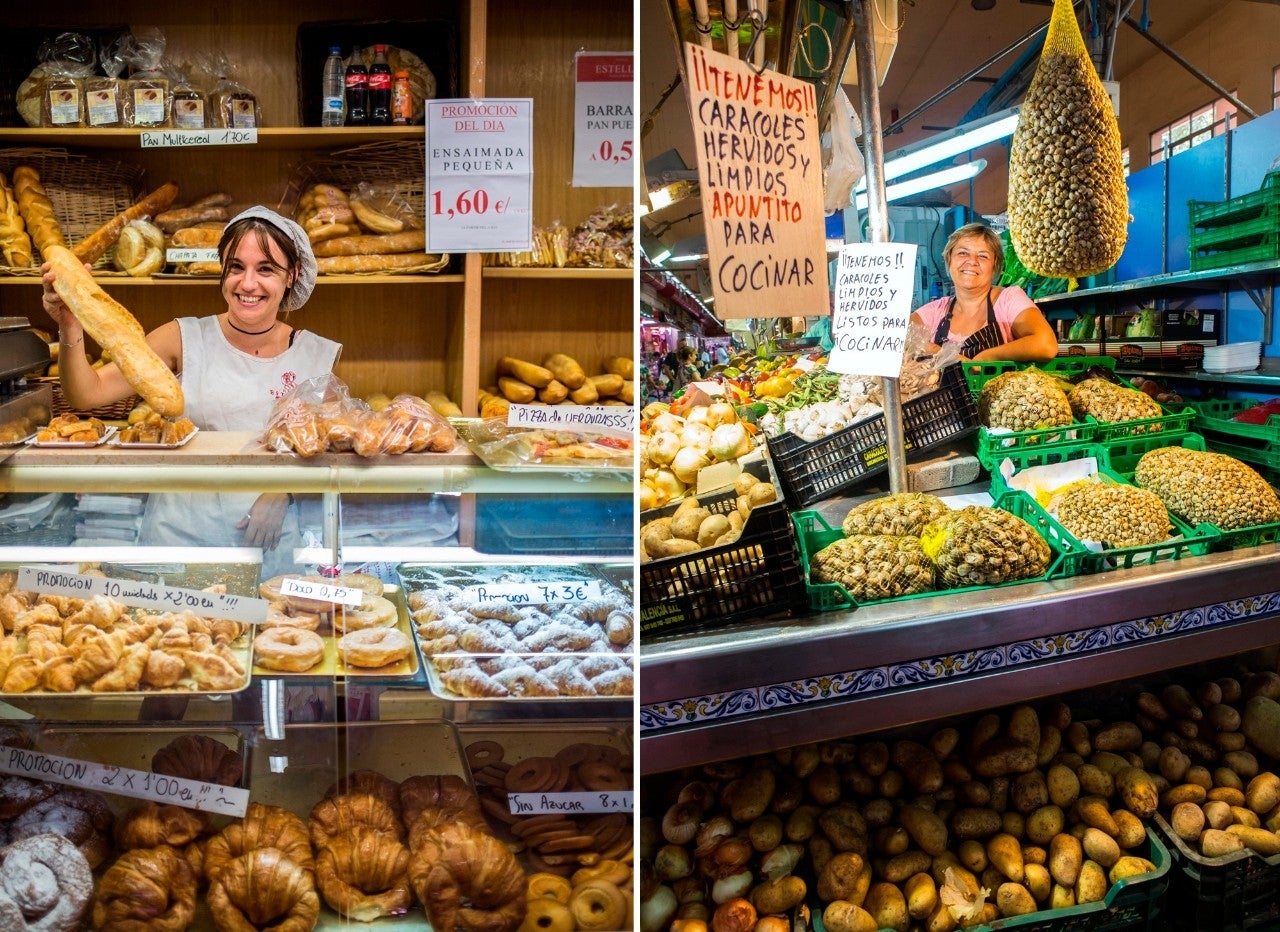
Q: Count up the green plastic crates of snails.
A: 5